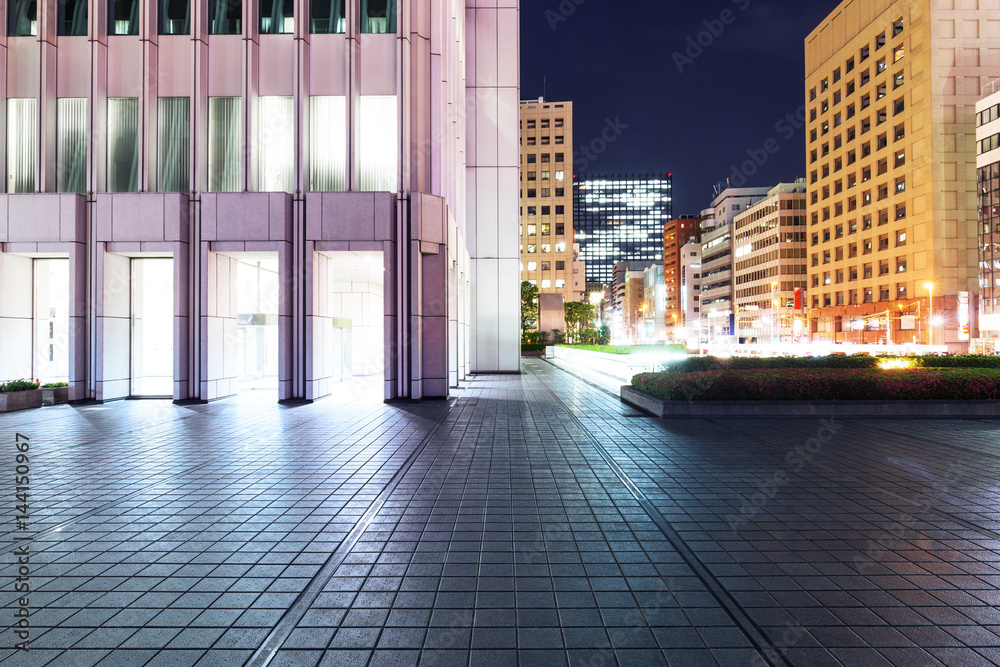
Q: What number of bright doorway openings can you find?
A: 4